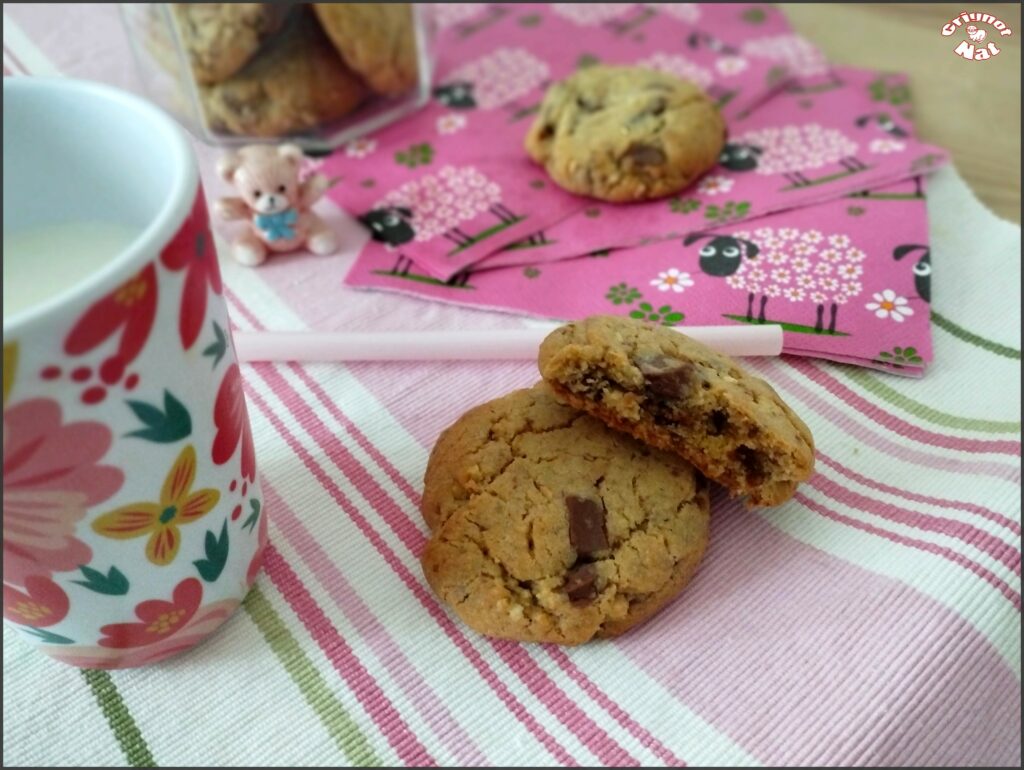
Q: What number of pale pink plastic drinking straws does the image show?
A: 1